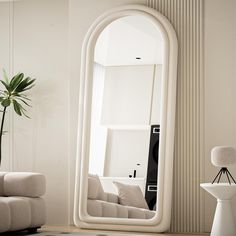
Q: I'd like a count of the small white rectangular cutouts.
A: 2